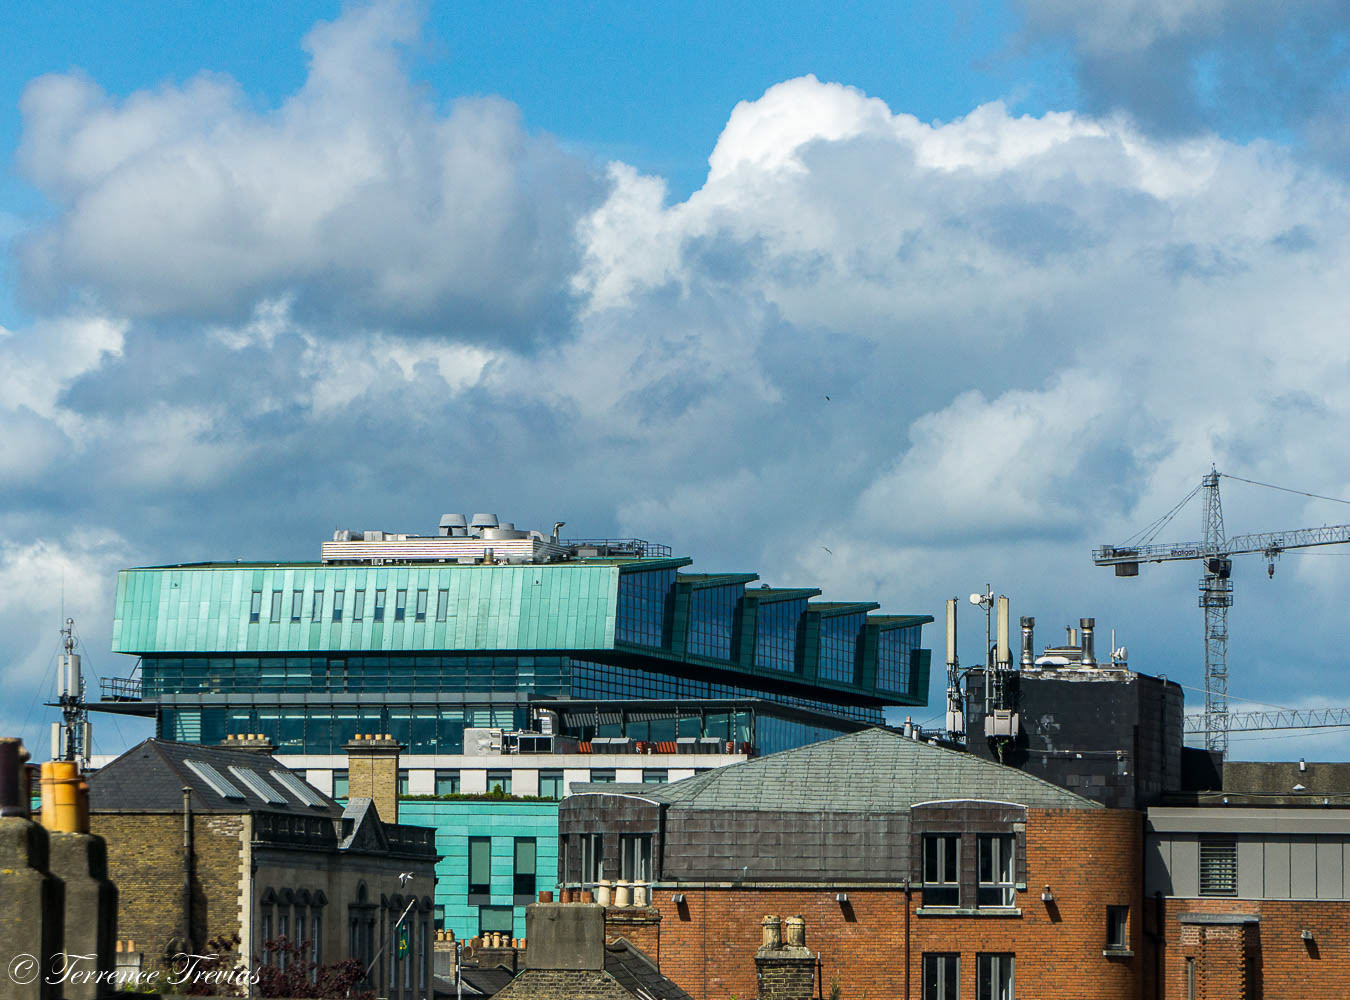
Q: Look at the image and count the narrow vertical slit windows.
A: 10